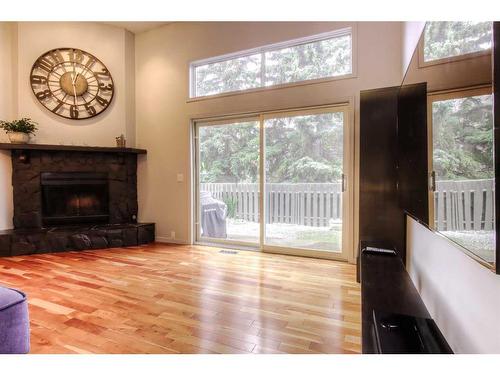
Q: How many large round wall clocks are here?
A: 1